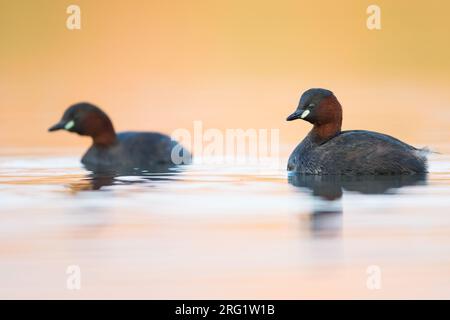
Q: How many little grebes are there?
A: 2